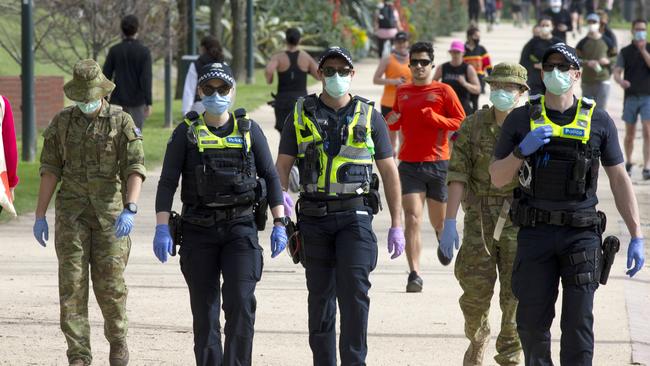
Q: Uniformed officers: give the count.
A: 5